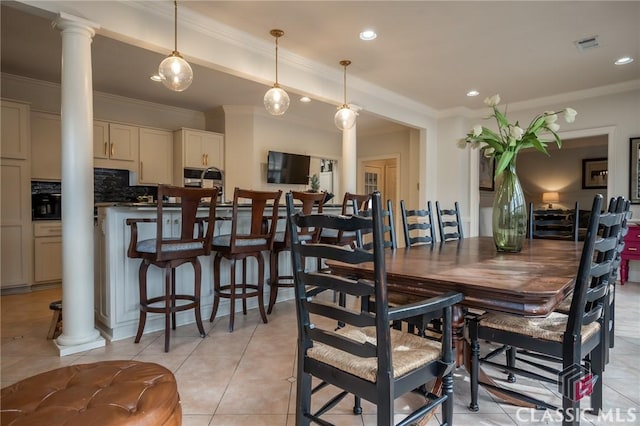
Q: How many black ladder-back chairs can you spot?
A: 8